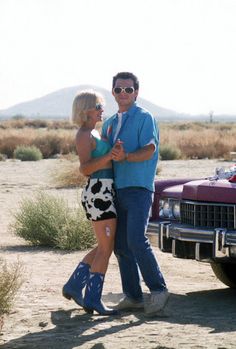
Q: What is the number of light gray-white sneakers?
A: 2